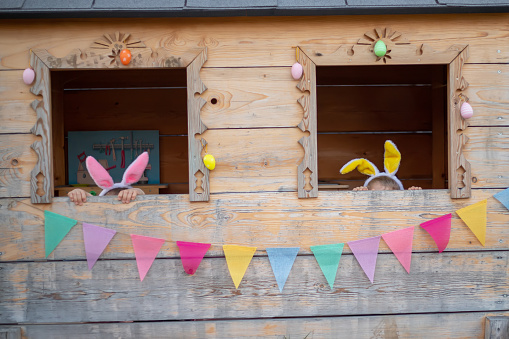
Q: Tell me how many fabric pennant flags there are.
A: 12